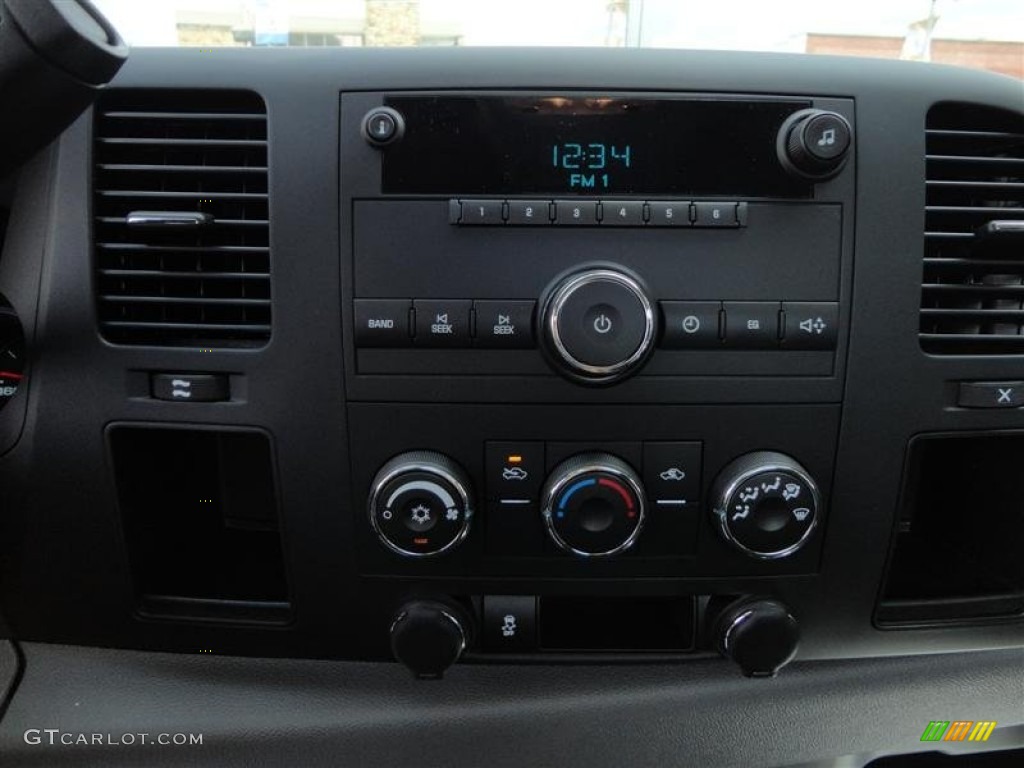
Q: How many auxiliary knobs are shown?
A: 2